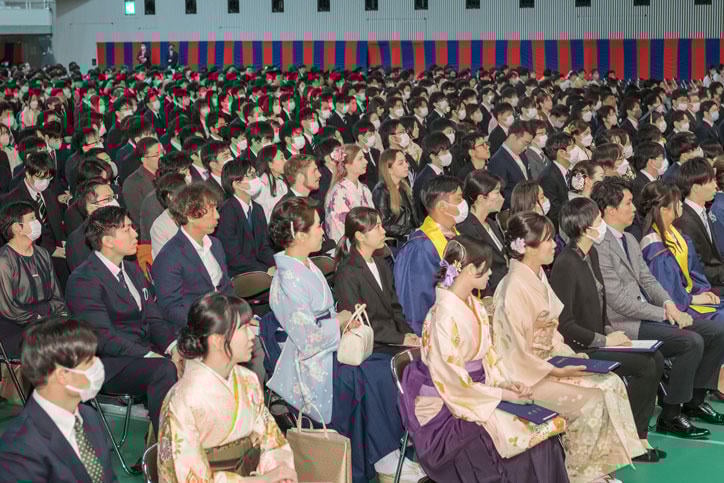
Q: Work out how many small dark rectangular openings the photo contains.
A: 12